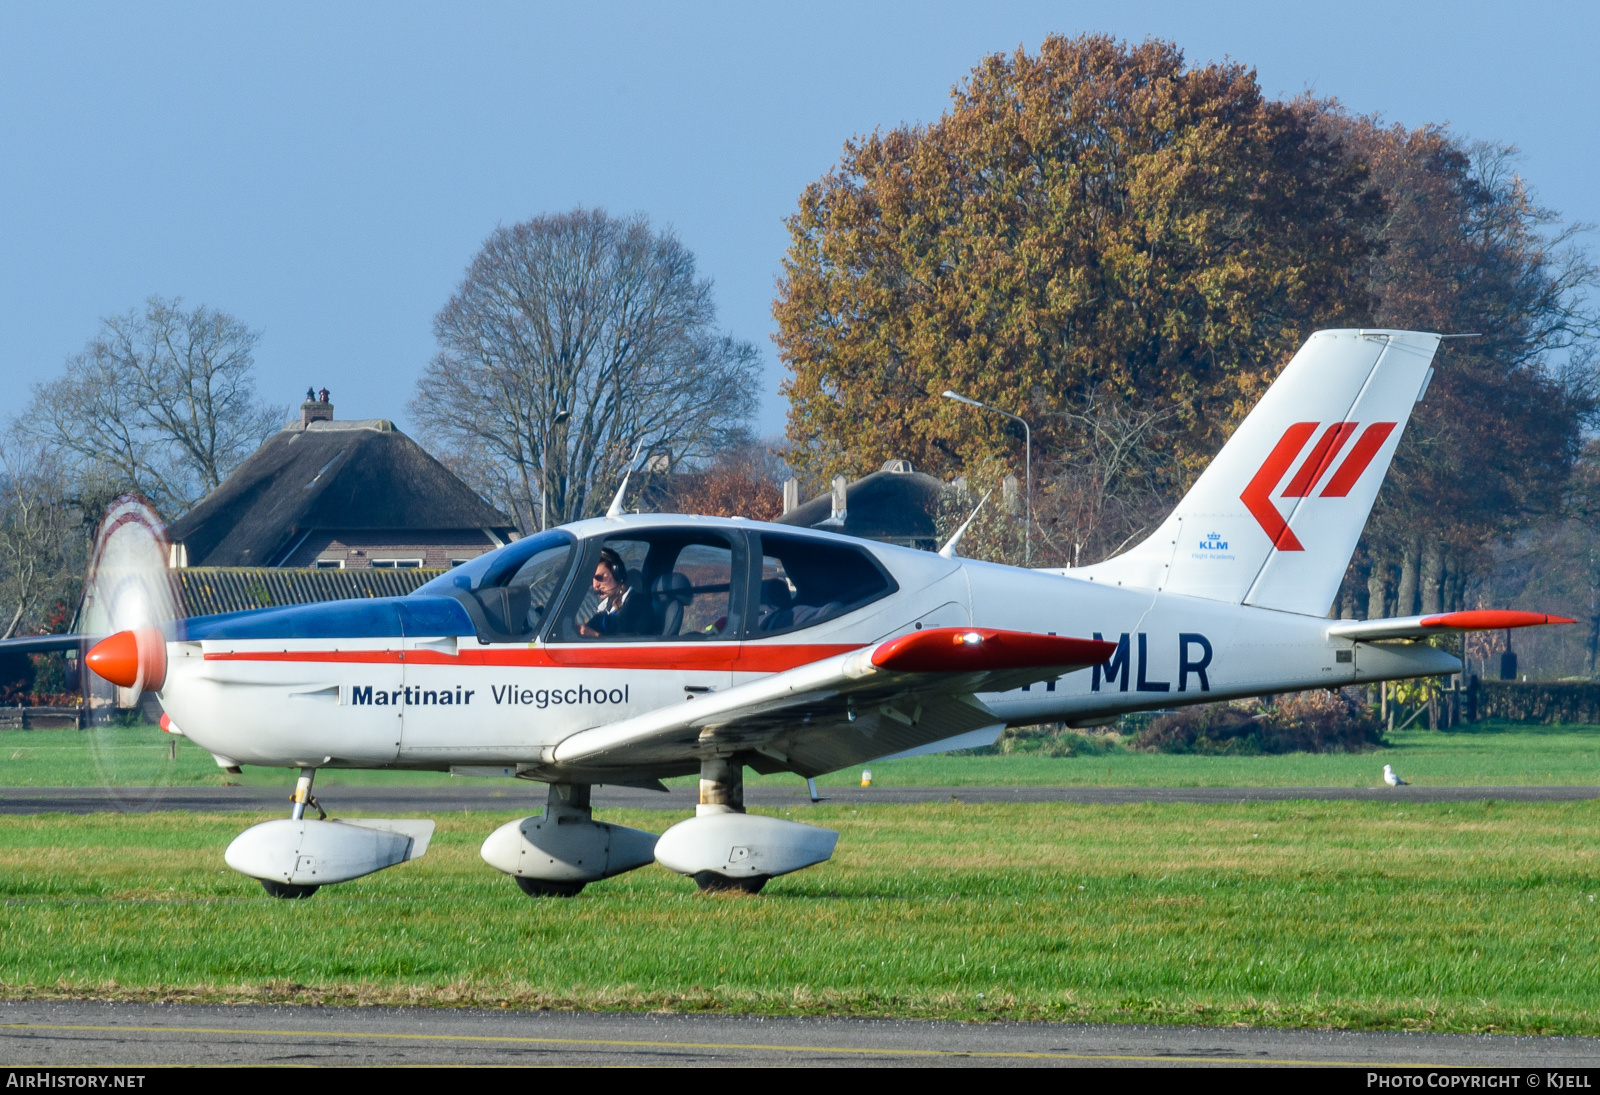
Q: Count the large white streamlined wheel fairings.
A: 3